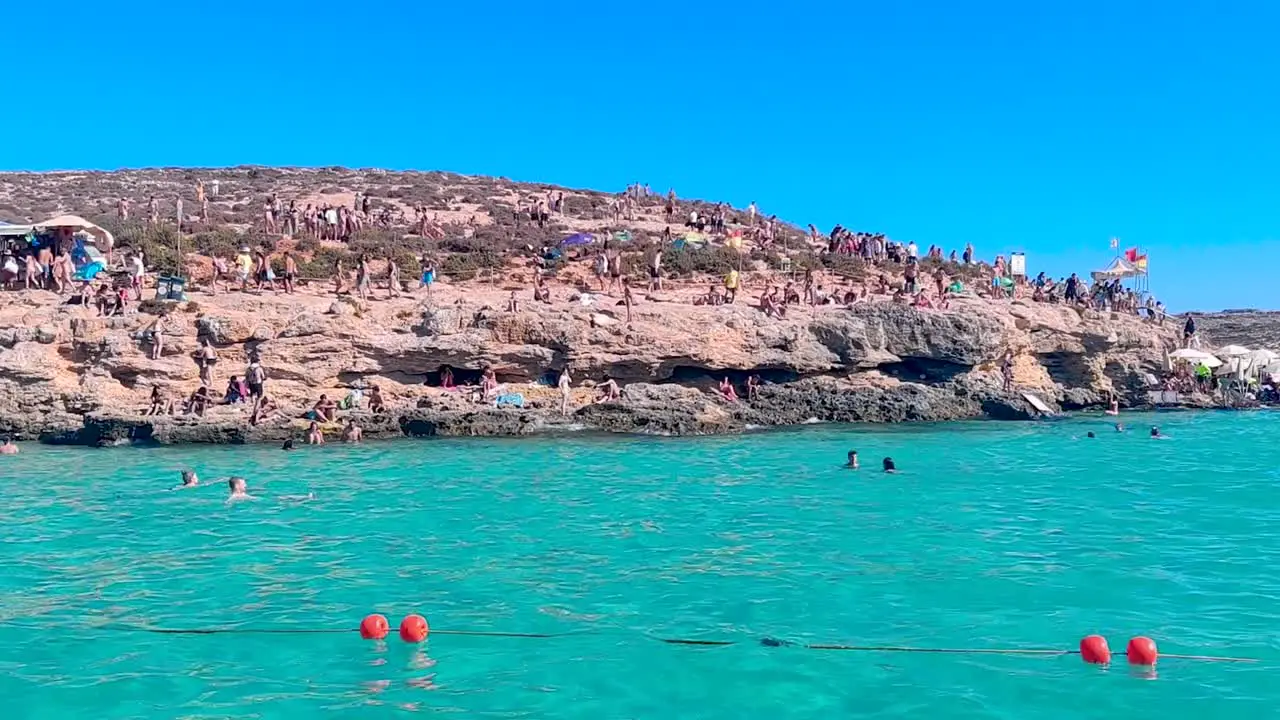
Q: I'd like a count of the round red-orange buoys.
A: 4